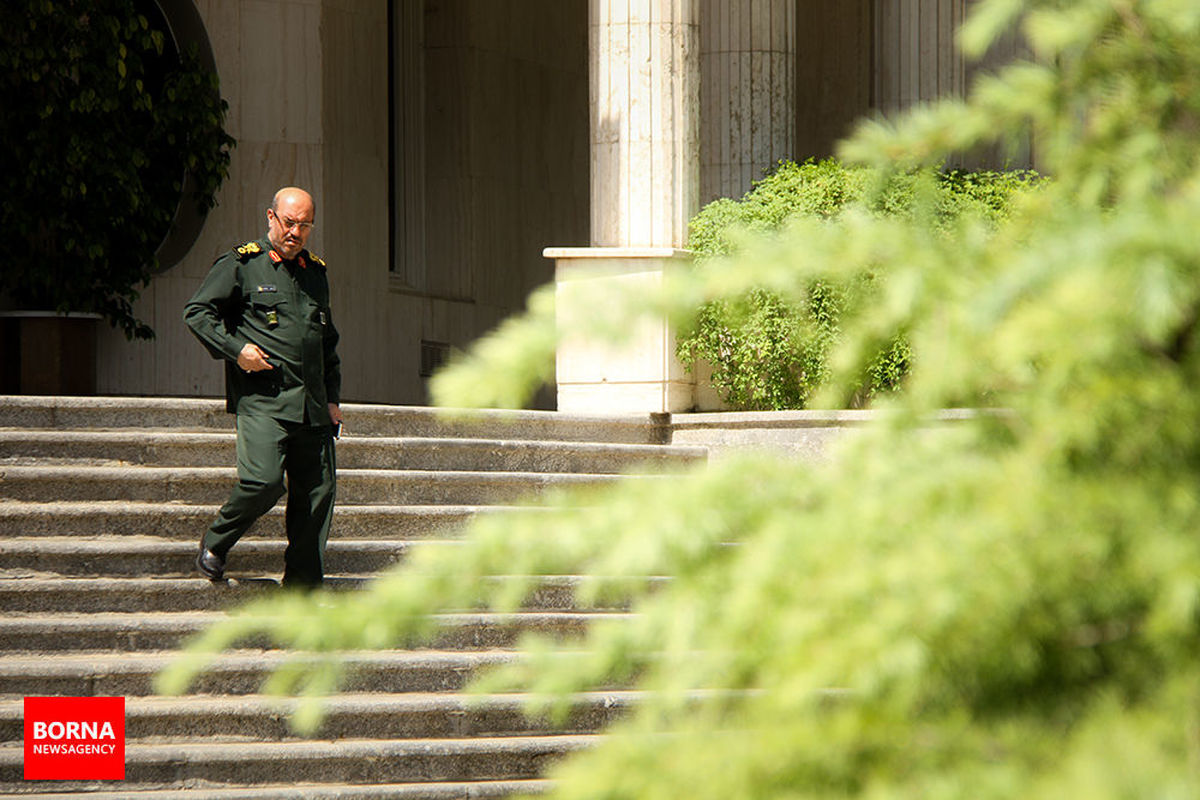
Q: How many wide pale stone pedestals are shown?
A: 1